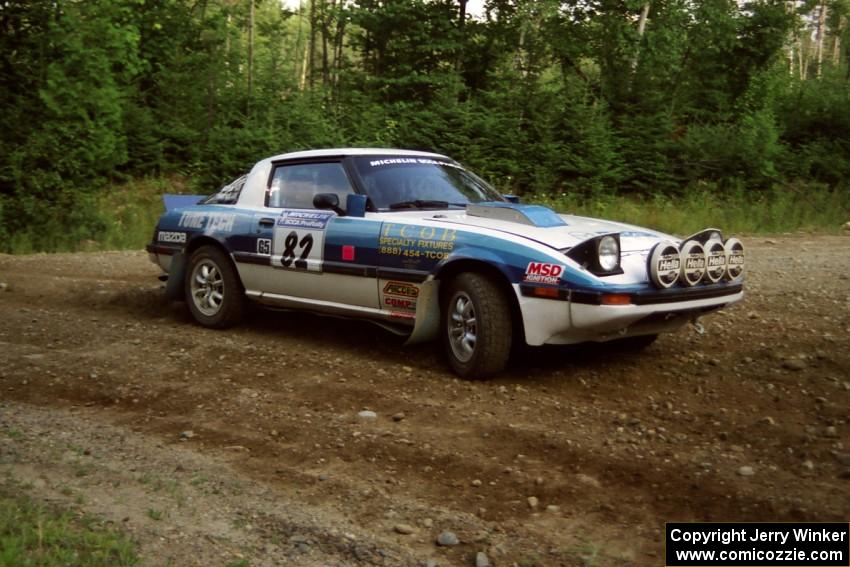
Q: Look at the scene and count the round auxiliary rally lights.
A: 4